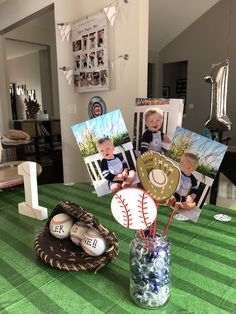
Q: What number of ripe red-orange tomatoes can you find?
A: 0